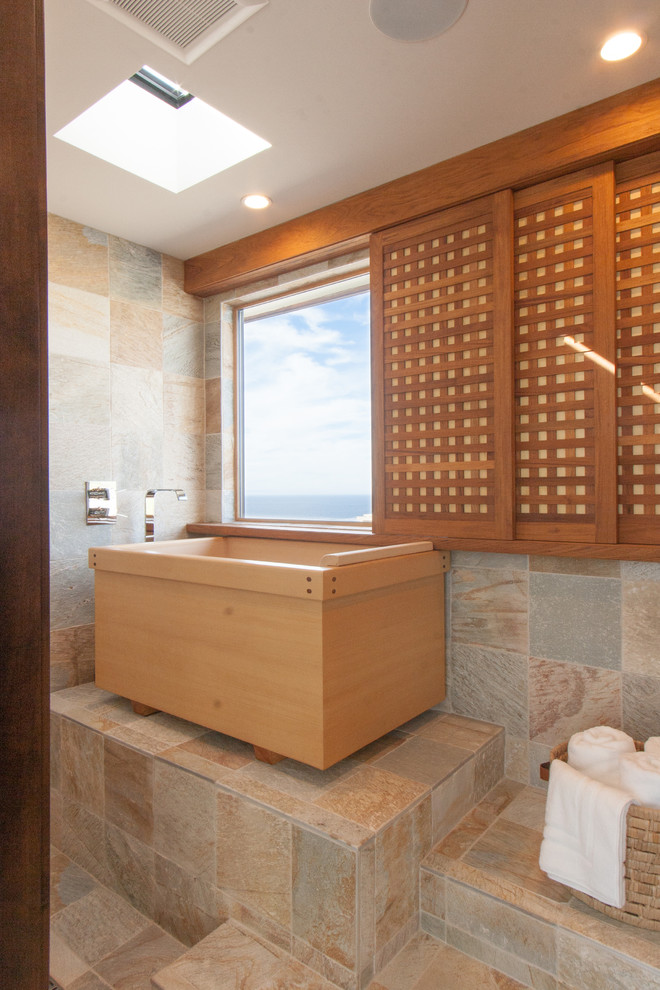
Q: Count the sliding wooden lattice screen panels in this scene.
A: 3